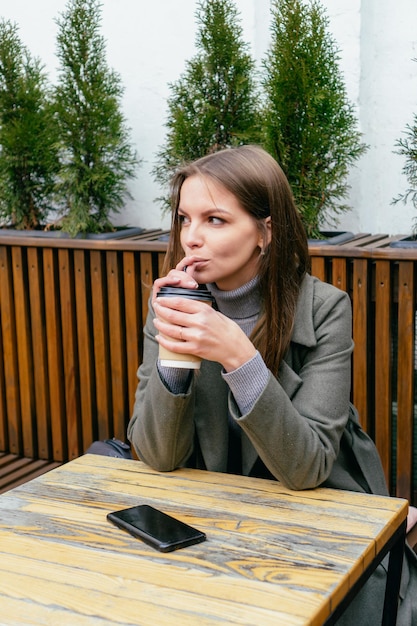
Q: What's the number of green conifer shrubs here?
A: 5